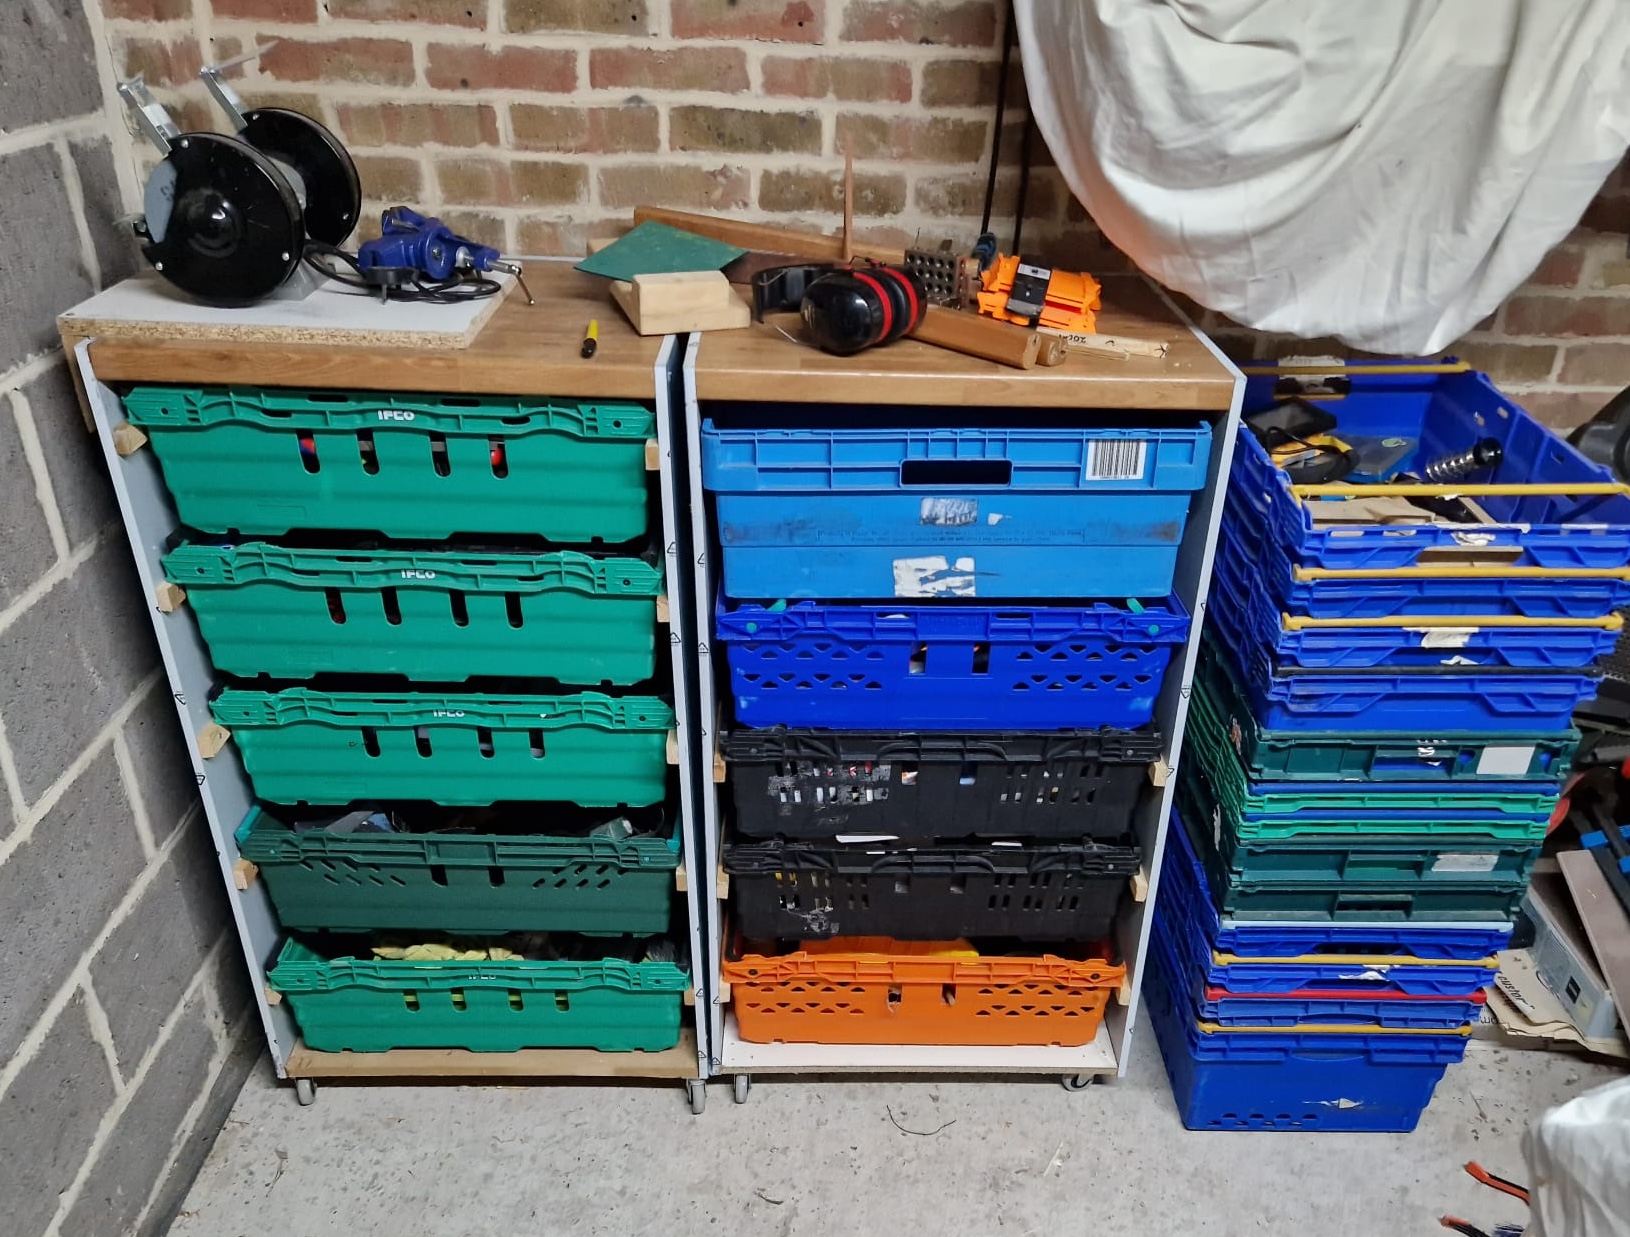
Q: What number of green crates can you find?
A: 10